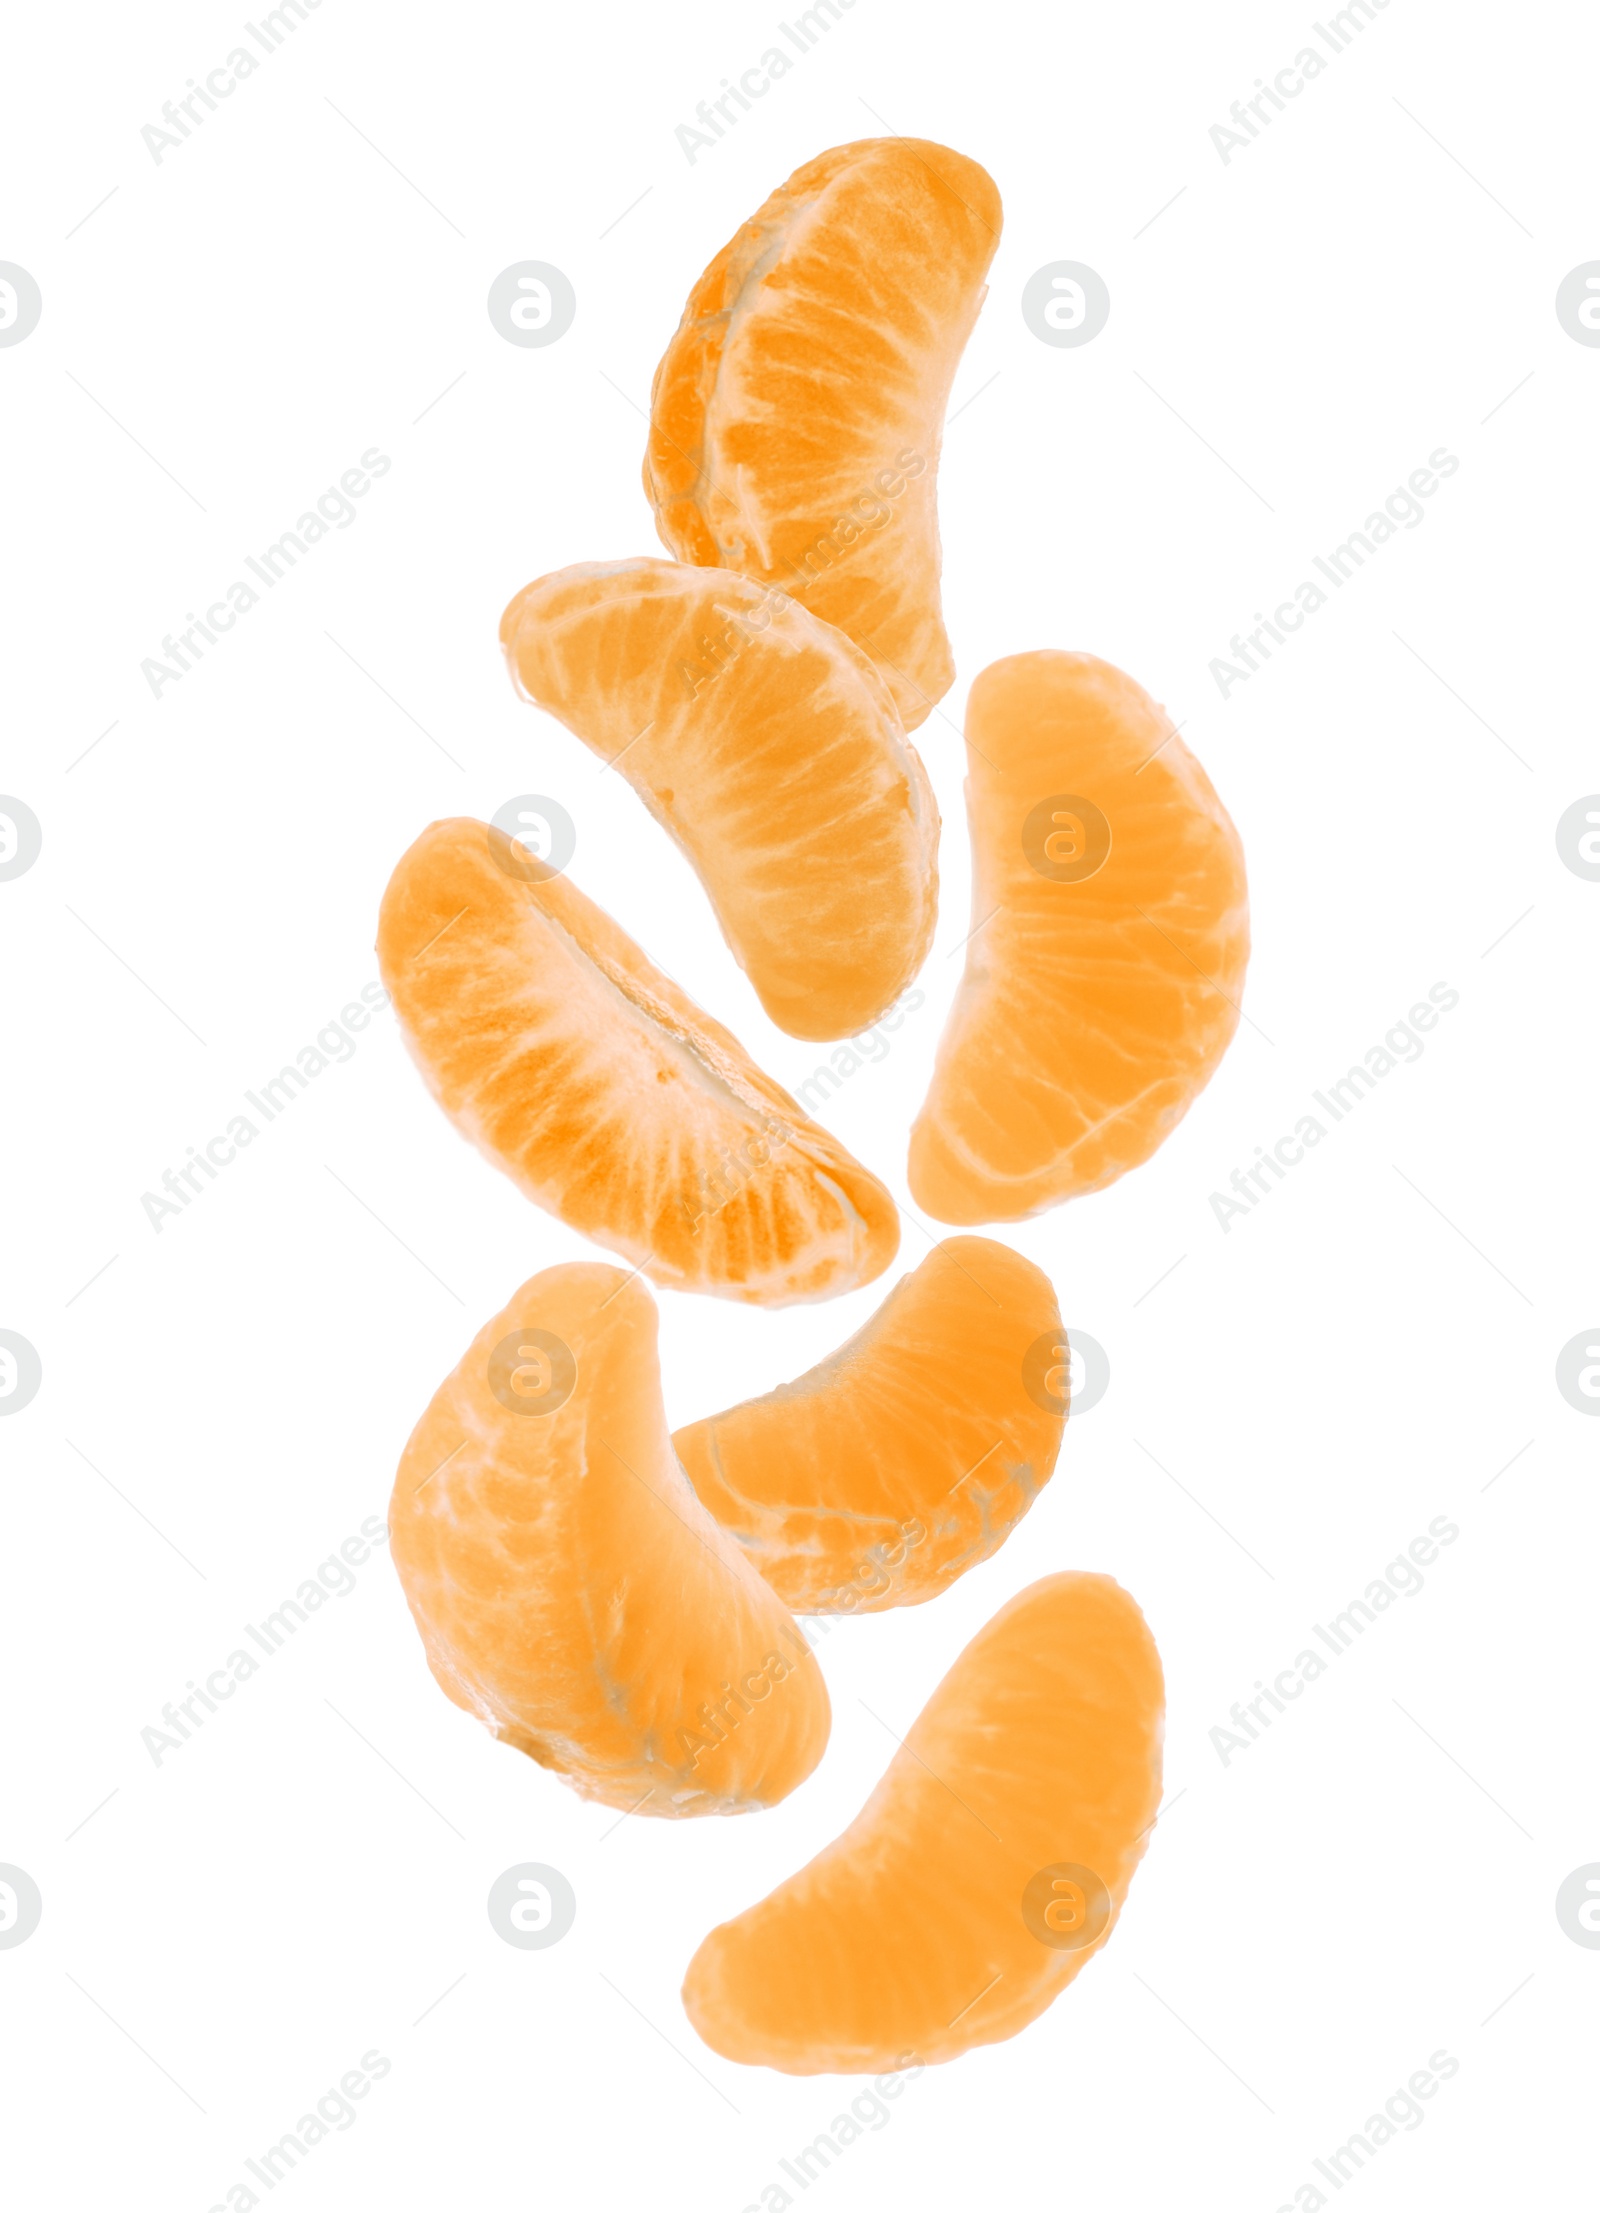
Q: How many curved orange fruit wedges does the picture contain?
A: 7